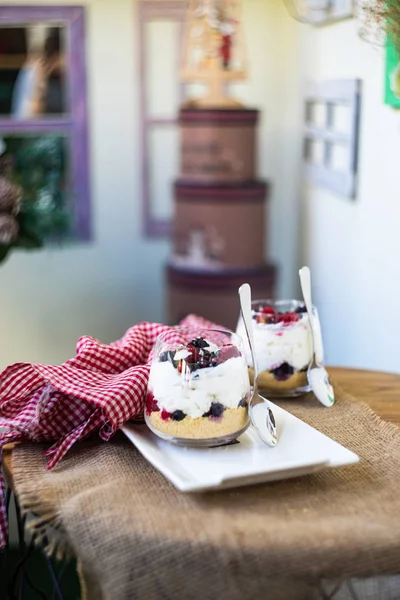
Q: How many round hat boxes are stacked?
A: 3